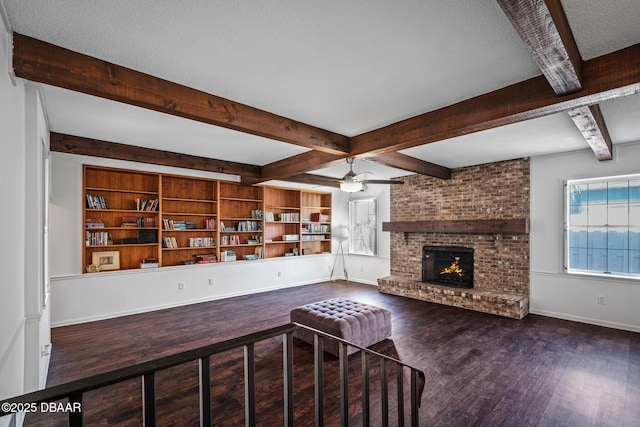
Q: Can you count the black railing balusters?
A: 11